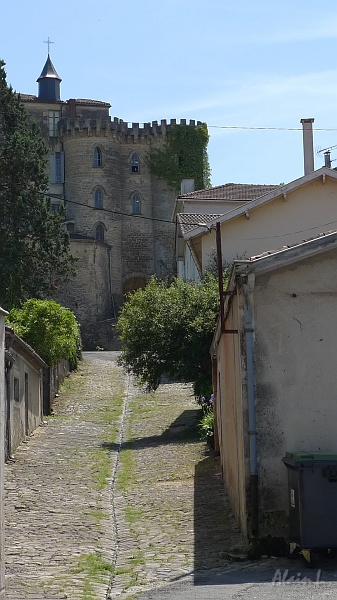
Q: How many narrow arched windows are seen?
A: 5